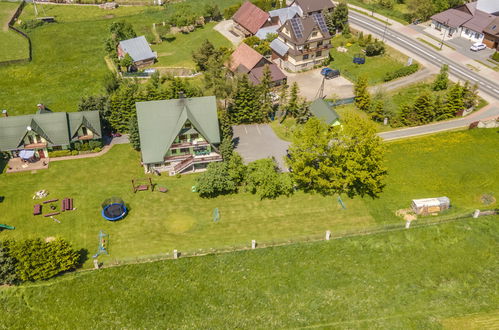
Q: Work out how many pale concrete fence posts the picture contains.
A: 6